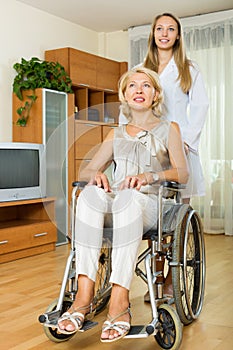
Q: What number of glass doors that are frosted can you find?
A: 1